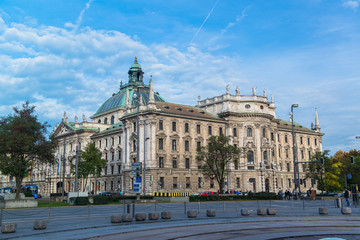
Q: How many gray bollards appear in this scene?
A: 14